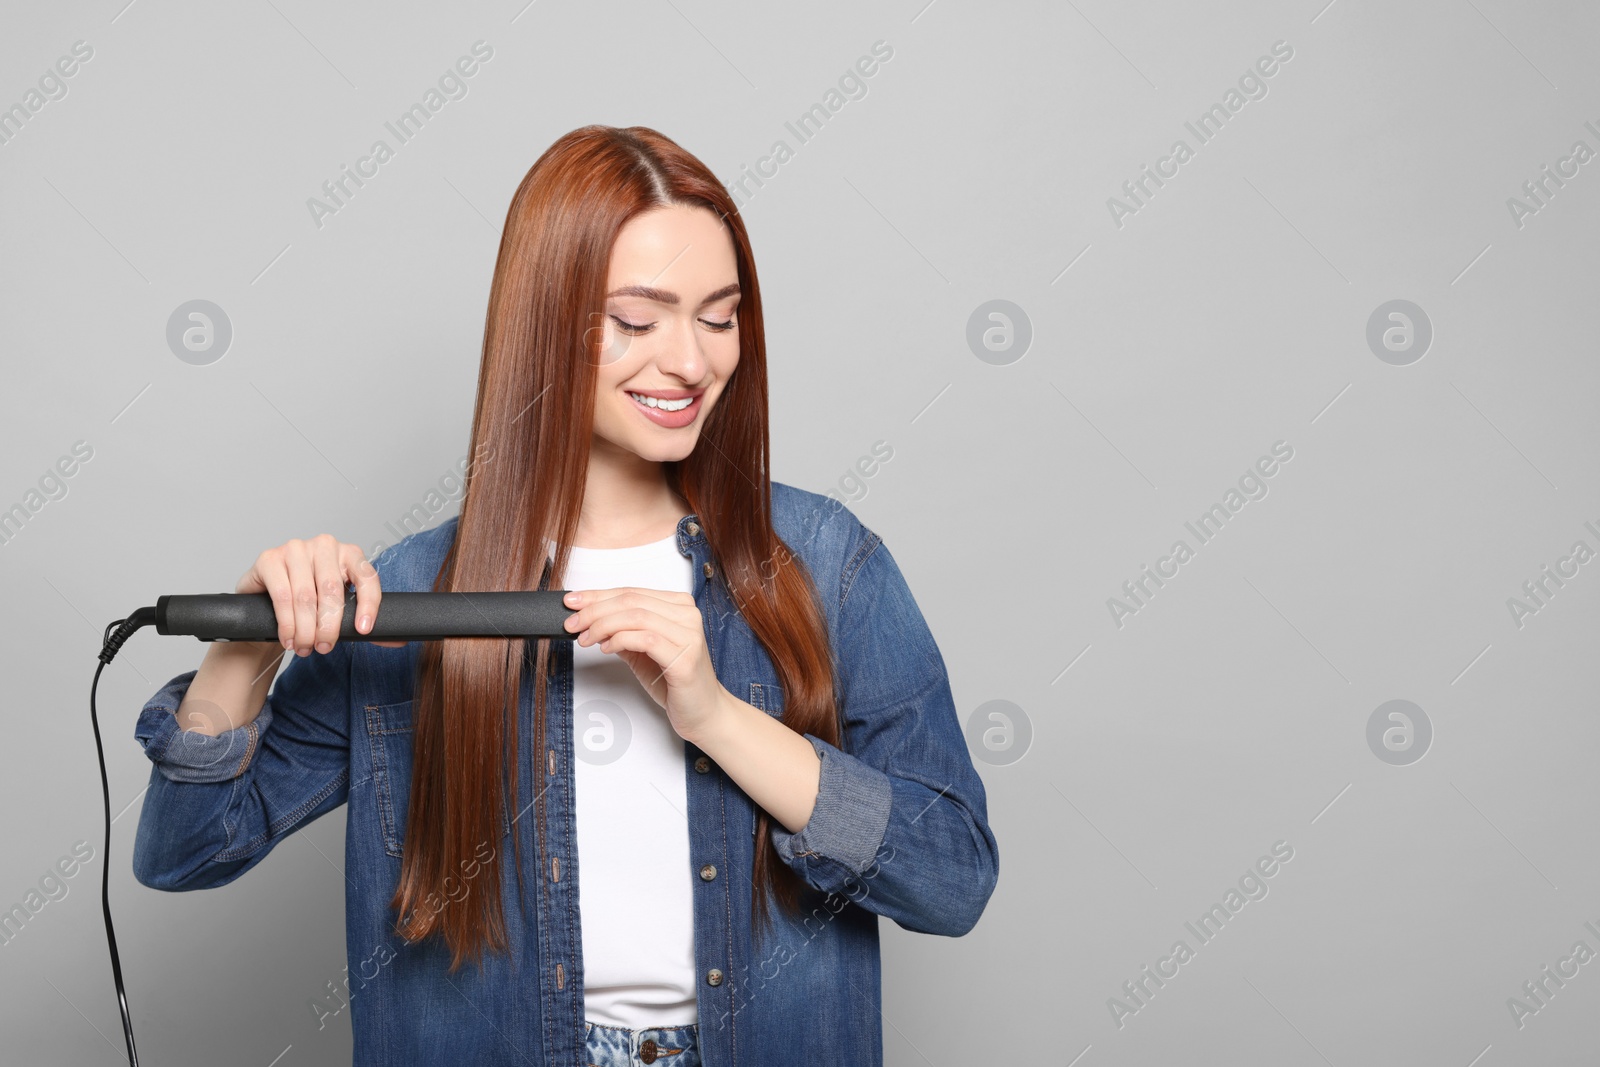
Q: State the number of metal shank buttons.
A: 1